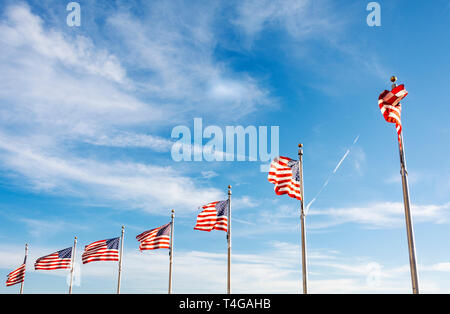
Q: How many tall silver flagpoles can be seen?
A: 7